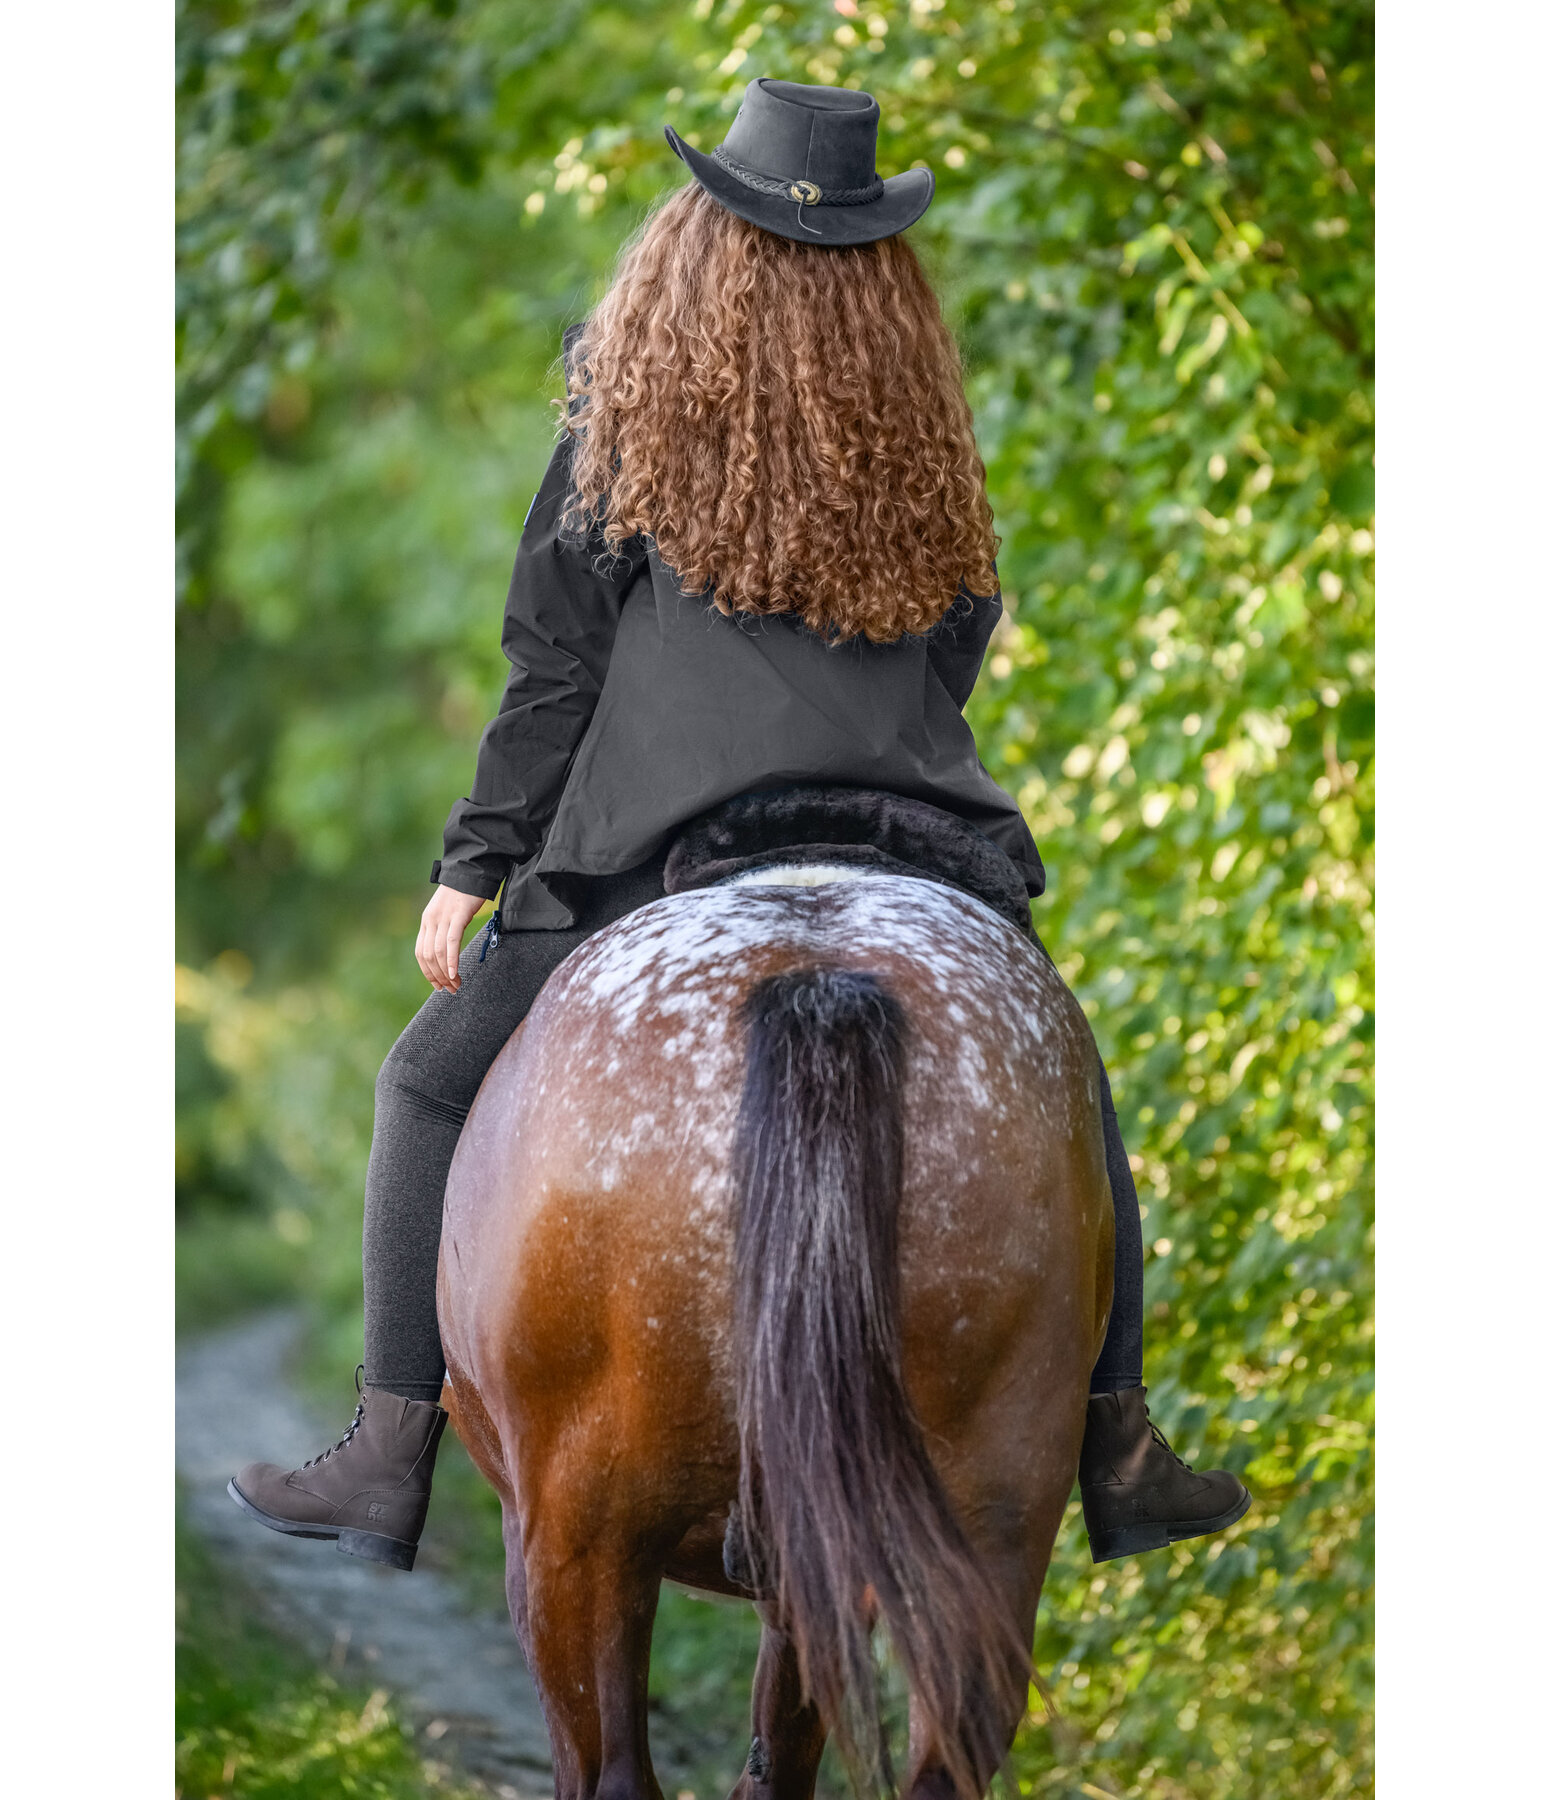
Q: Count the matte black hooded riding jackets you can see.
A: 1